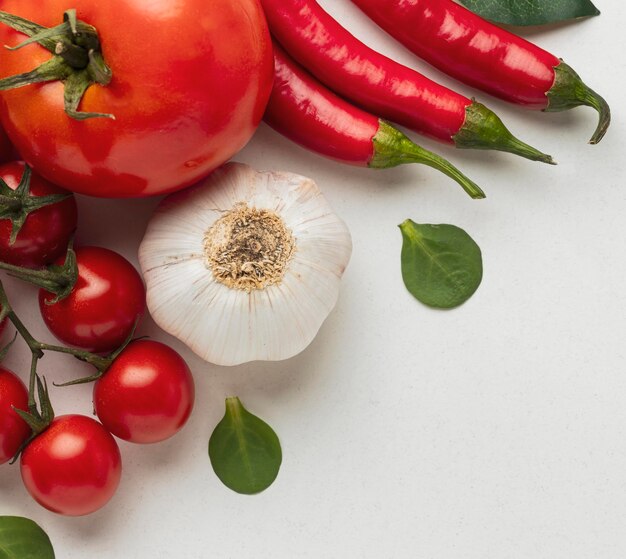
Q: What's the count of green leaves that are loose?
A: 4